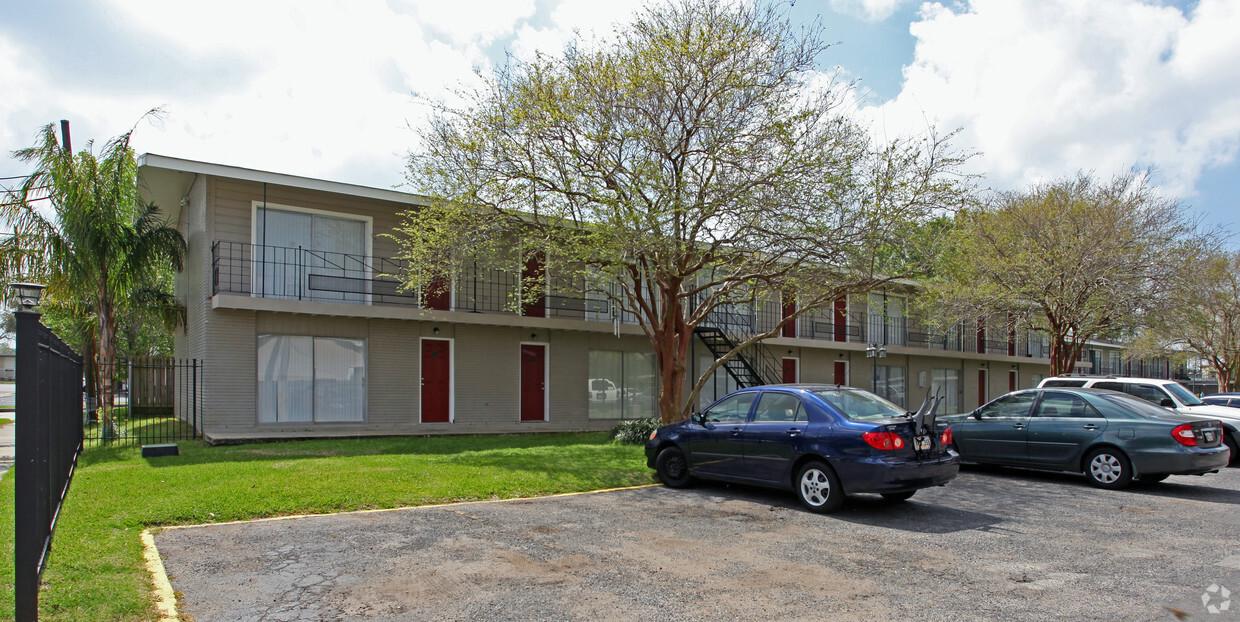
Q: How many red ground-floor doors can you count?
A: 6